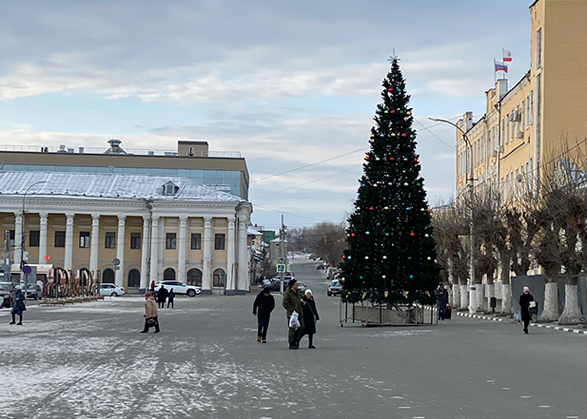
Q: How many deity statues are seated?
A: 0